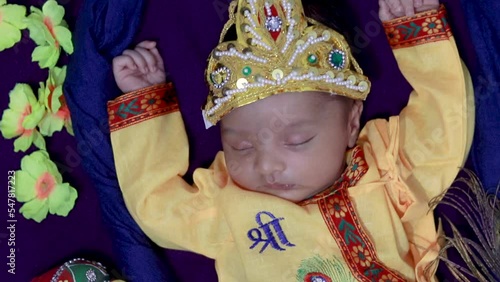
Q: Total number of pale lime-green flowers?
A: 5